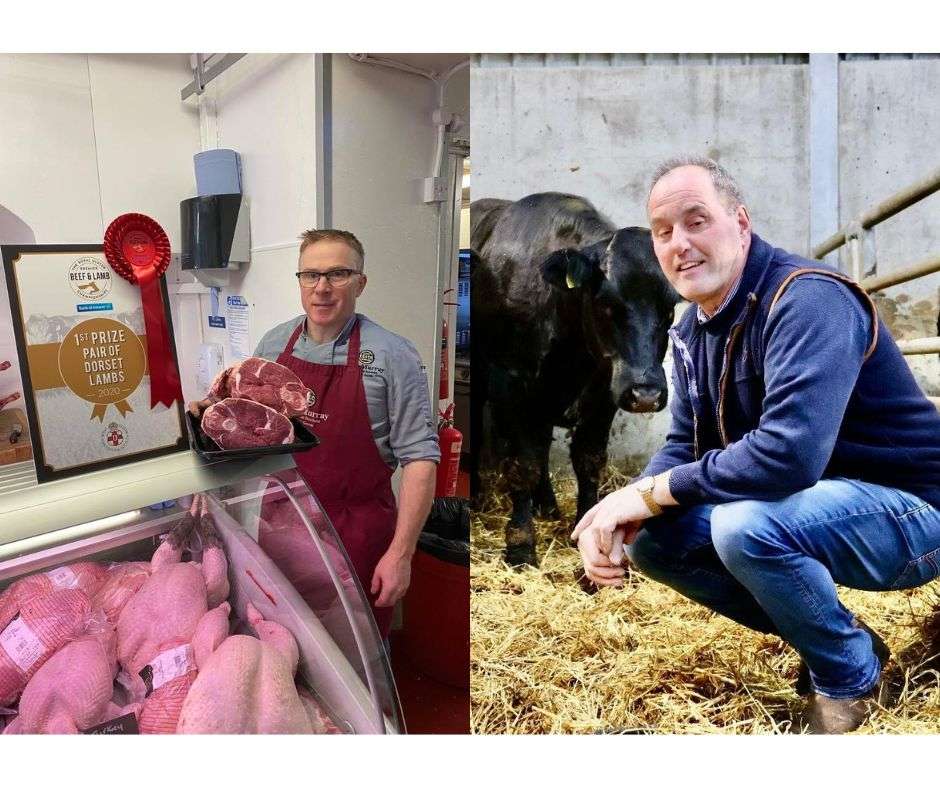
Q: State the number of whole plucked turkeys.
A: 3